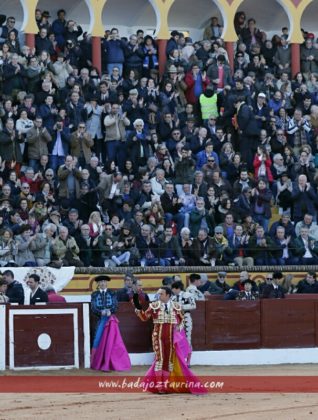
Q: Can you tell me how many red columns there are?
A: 5